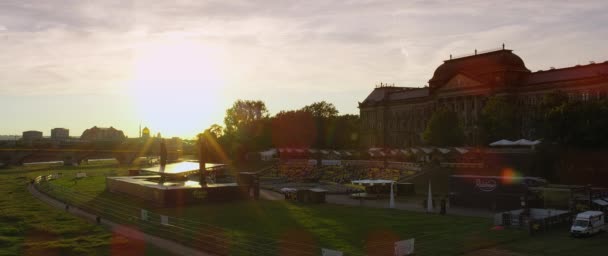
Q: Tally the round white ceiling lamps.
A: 0